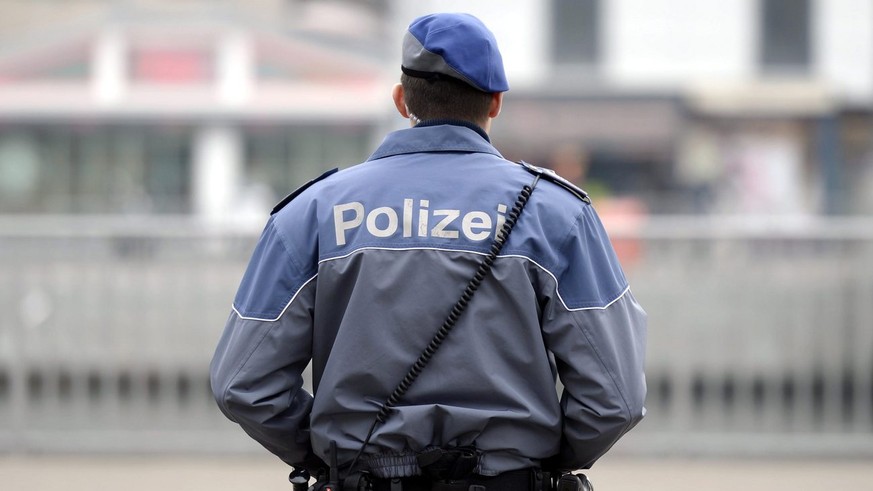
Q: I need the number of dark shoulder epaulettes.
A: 2